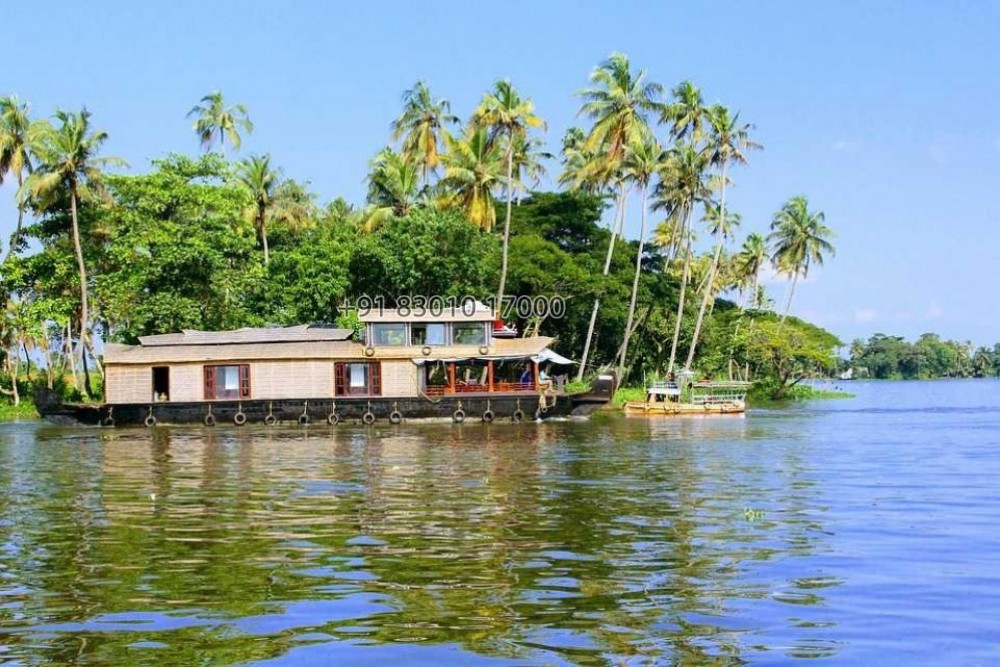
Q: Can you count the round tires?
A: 15